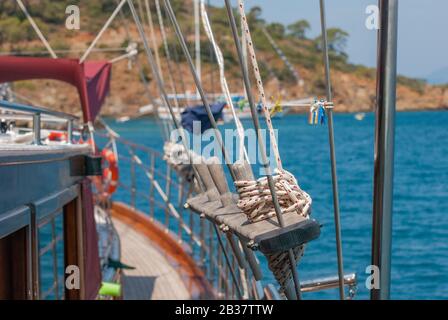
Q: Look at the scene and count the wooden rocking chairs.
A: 0